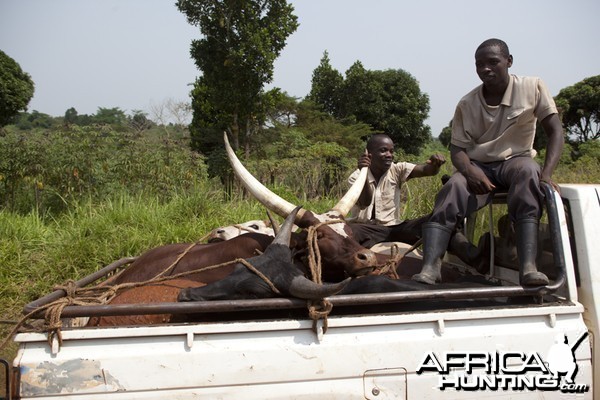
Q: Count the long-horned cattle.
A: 1